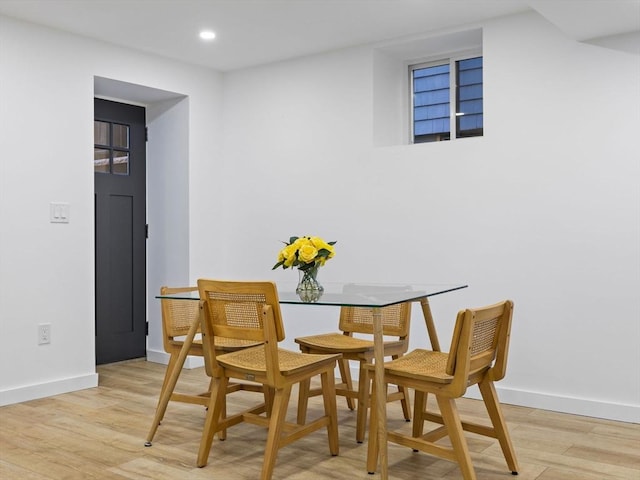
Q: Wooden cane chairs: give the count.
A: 4